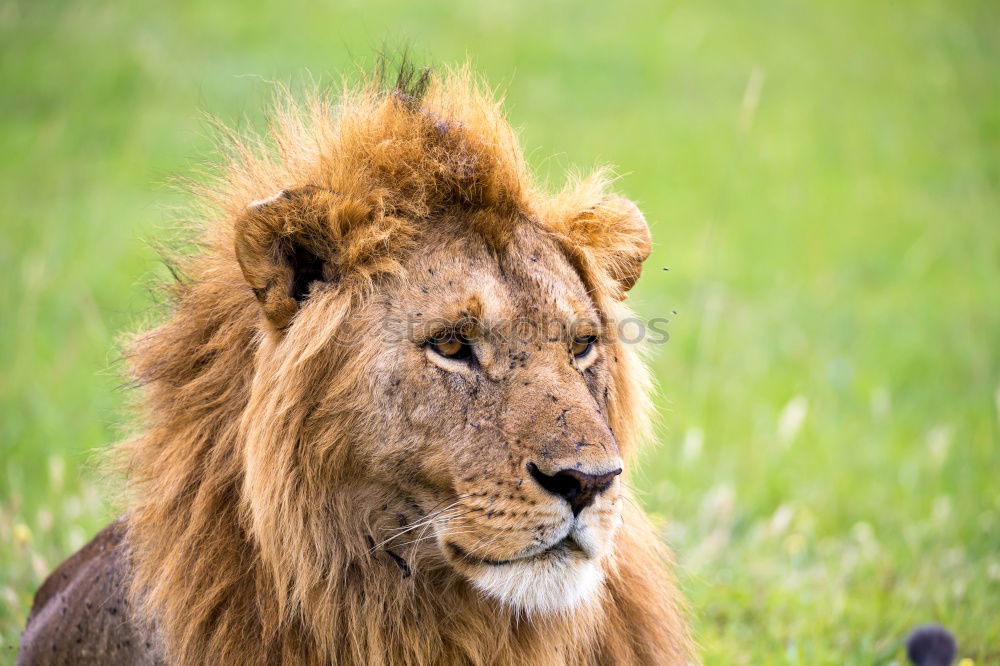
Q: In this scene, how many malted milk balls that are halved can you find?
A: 0